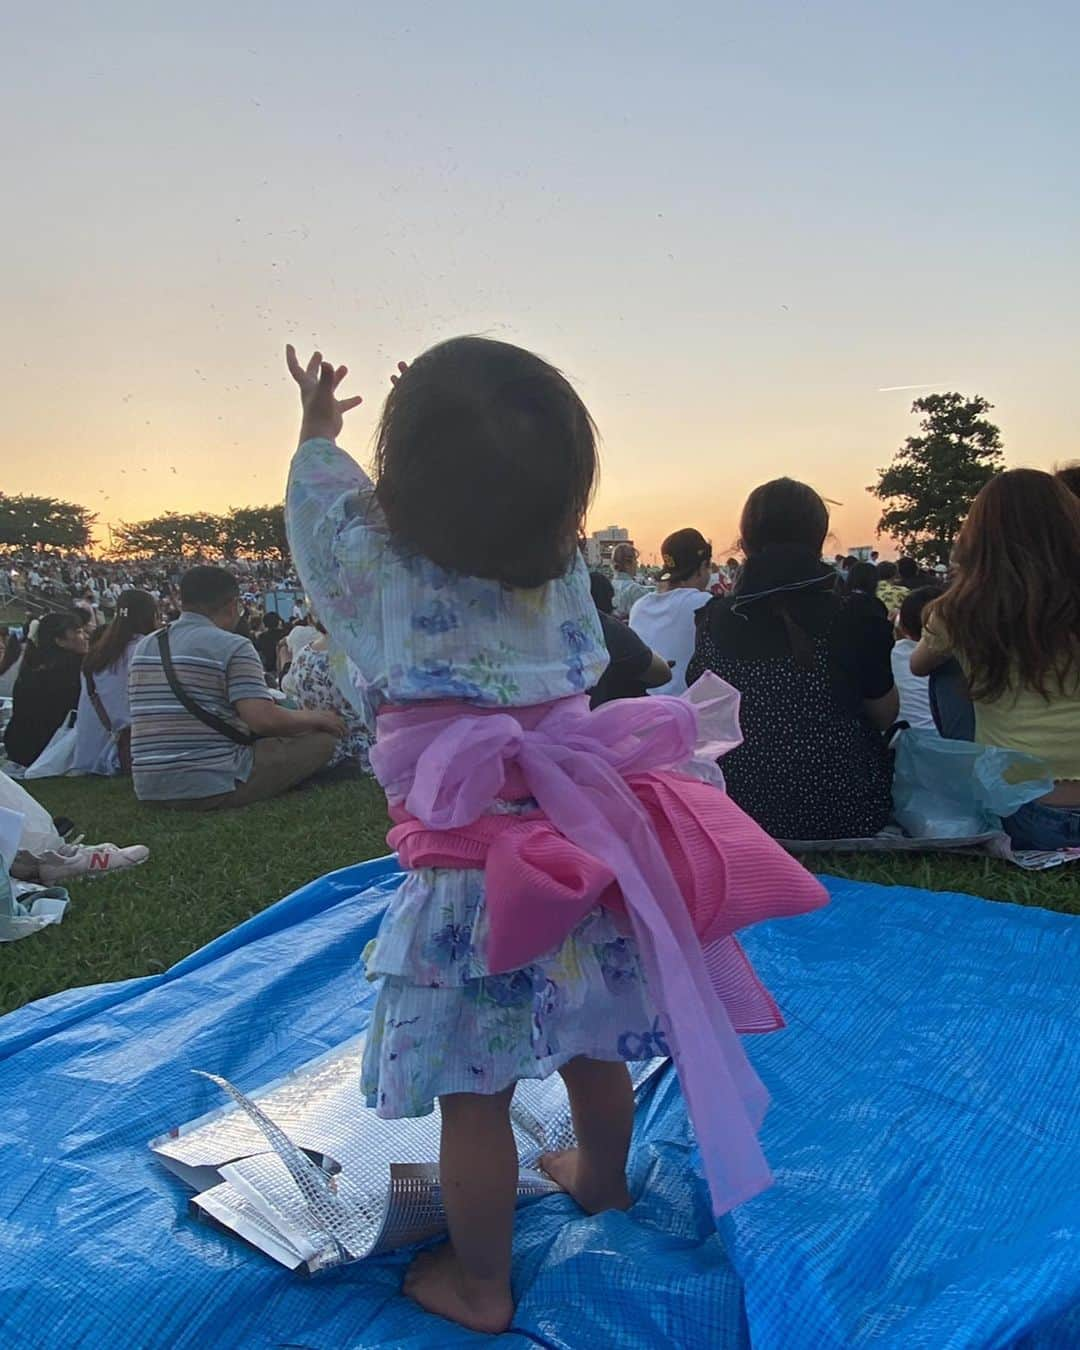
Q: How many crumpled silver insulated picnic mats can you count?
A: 1